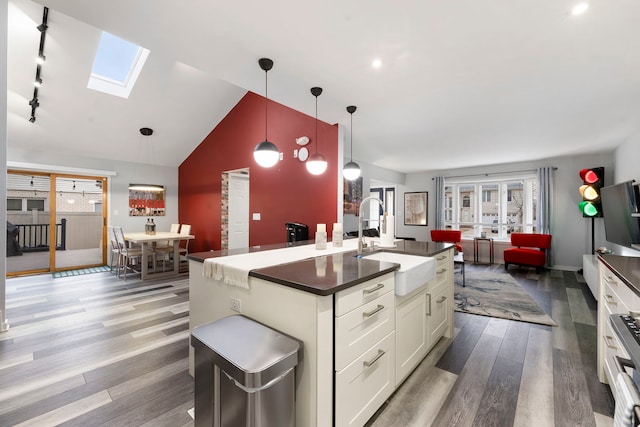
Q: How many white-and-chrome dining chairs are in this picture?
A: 4